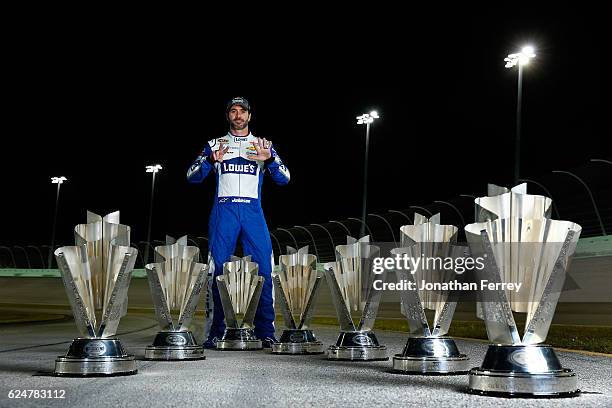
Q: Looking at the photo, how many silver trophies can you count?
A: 7